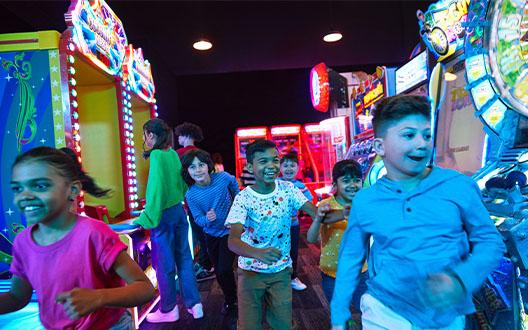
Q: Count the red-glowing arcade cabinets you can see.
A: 3